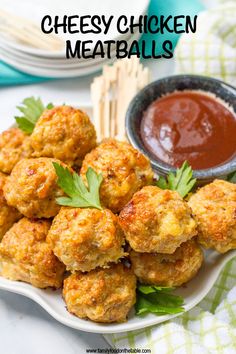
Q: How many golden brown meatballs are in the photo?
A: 11